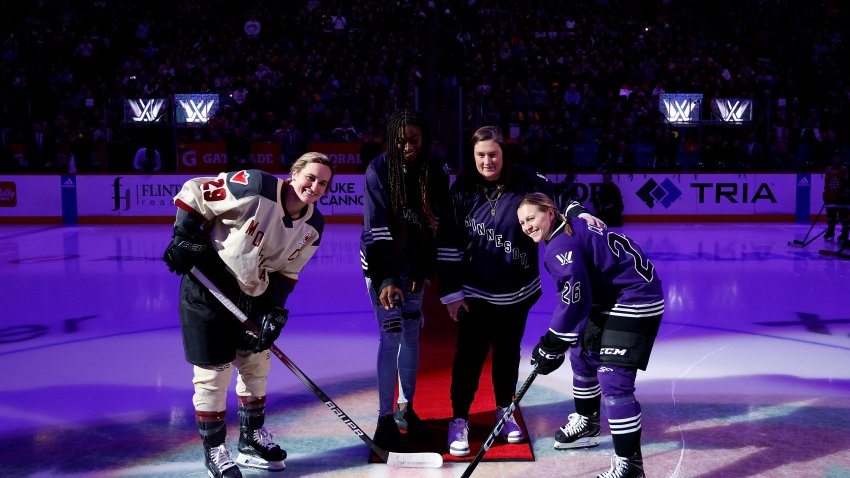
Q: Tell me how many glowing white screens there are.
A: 4